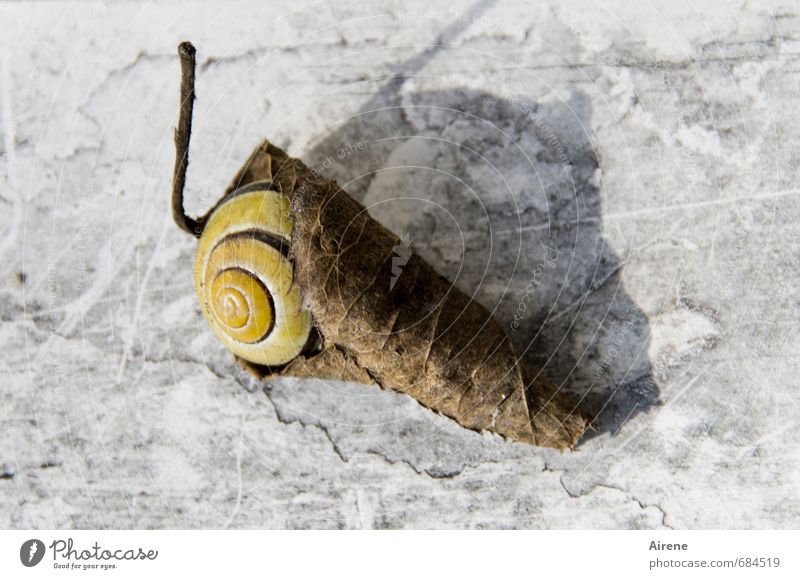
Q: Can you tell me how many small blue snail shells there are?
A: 0